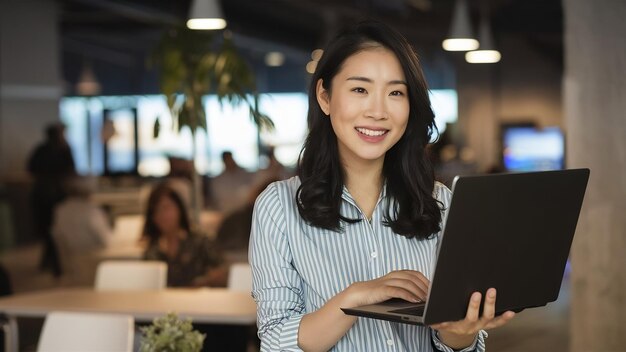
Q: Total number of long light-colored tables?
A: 1